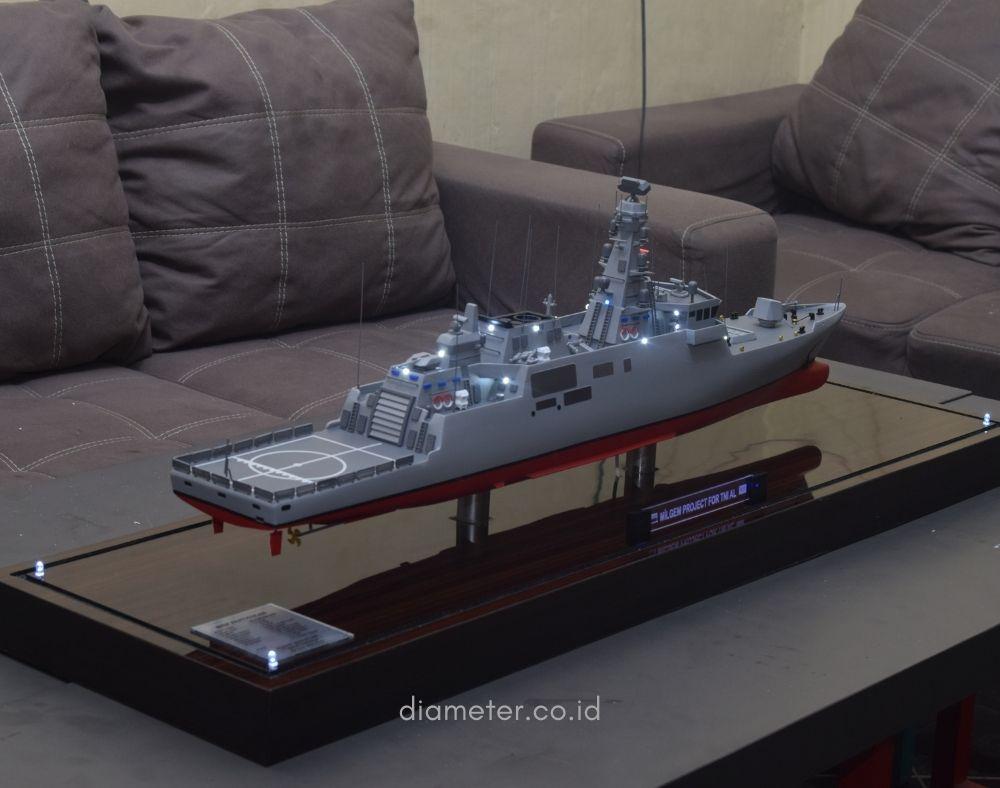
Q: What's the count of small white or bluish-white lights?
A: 14